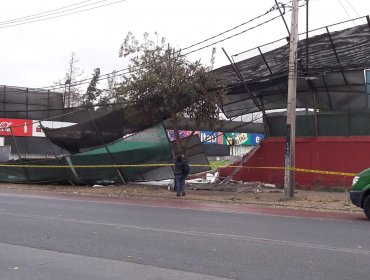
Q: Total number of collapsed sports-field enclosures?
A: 1